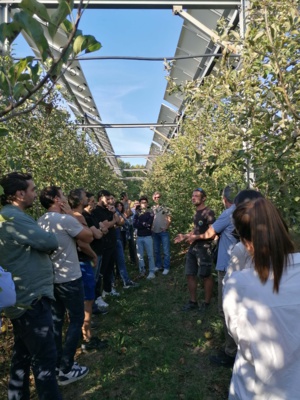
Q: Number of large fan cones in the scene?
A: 0